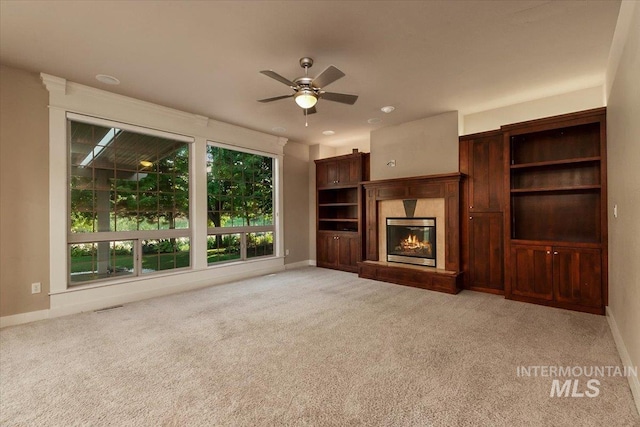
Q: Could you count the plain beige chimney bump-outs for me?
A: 1